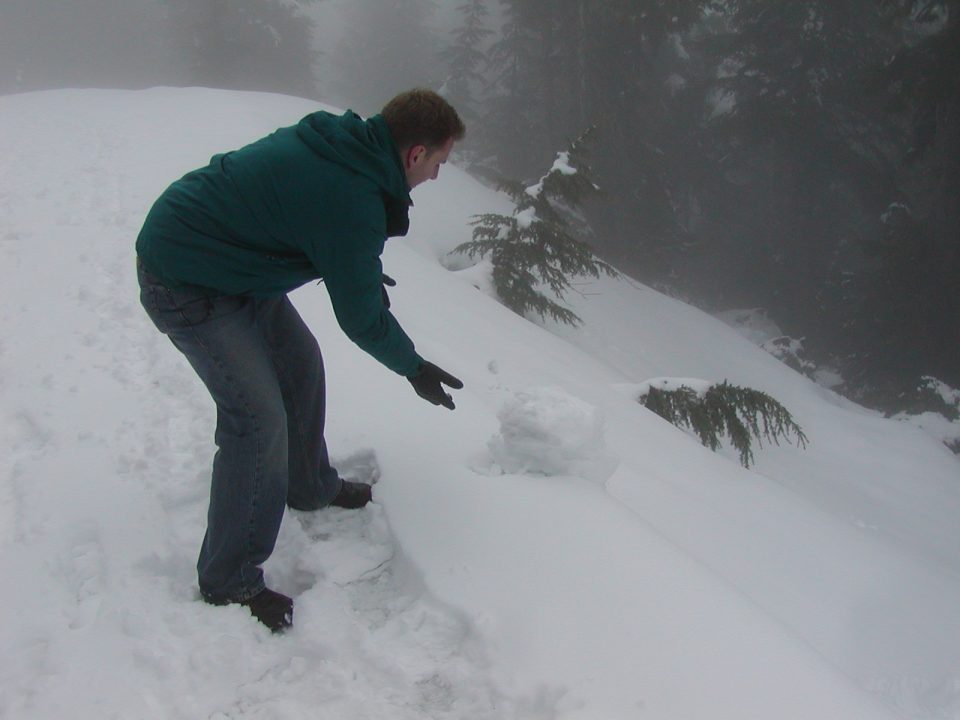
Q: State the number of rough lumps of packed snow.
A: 1